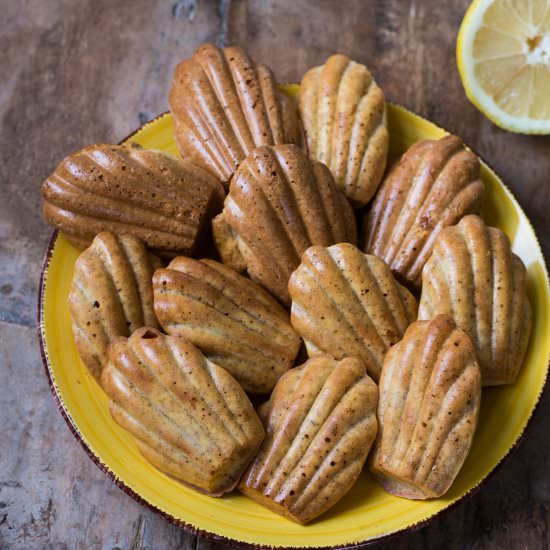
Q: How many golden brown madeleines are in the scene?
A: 12